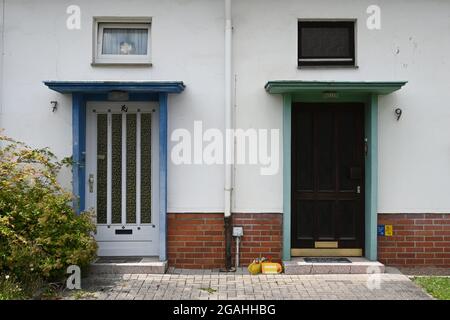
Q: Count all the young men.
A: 0